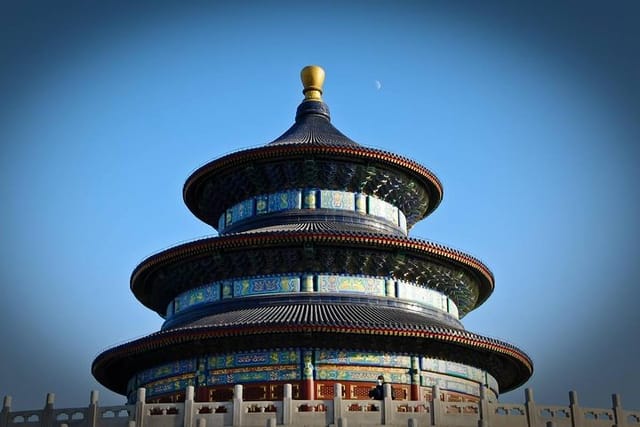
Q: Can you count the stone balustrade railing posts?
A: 14